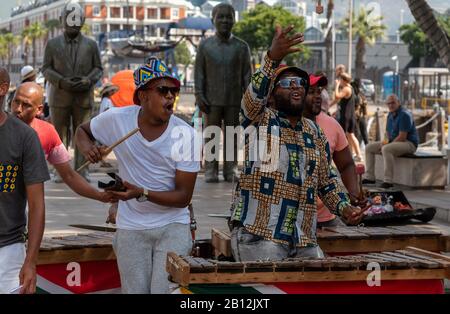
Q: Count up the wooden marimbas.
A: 3